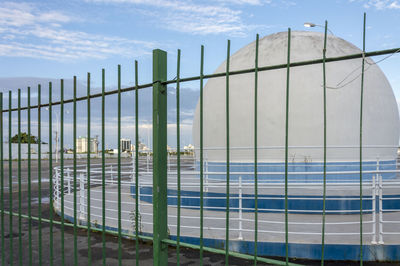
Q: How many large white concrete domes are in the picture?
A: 1